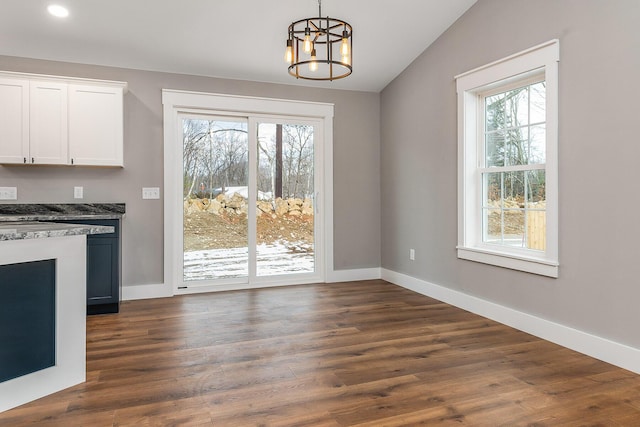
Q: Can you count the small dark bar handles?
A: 3